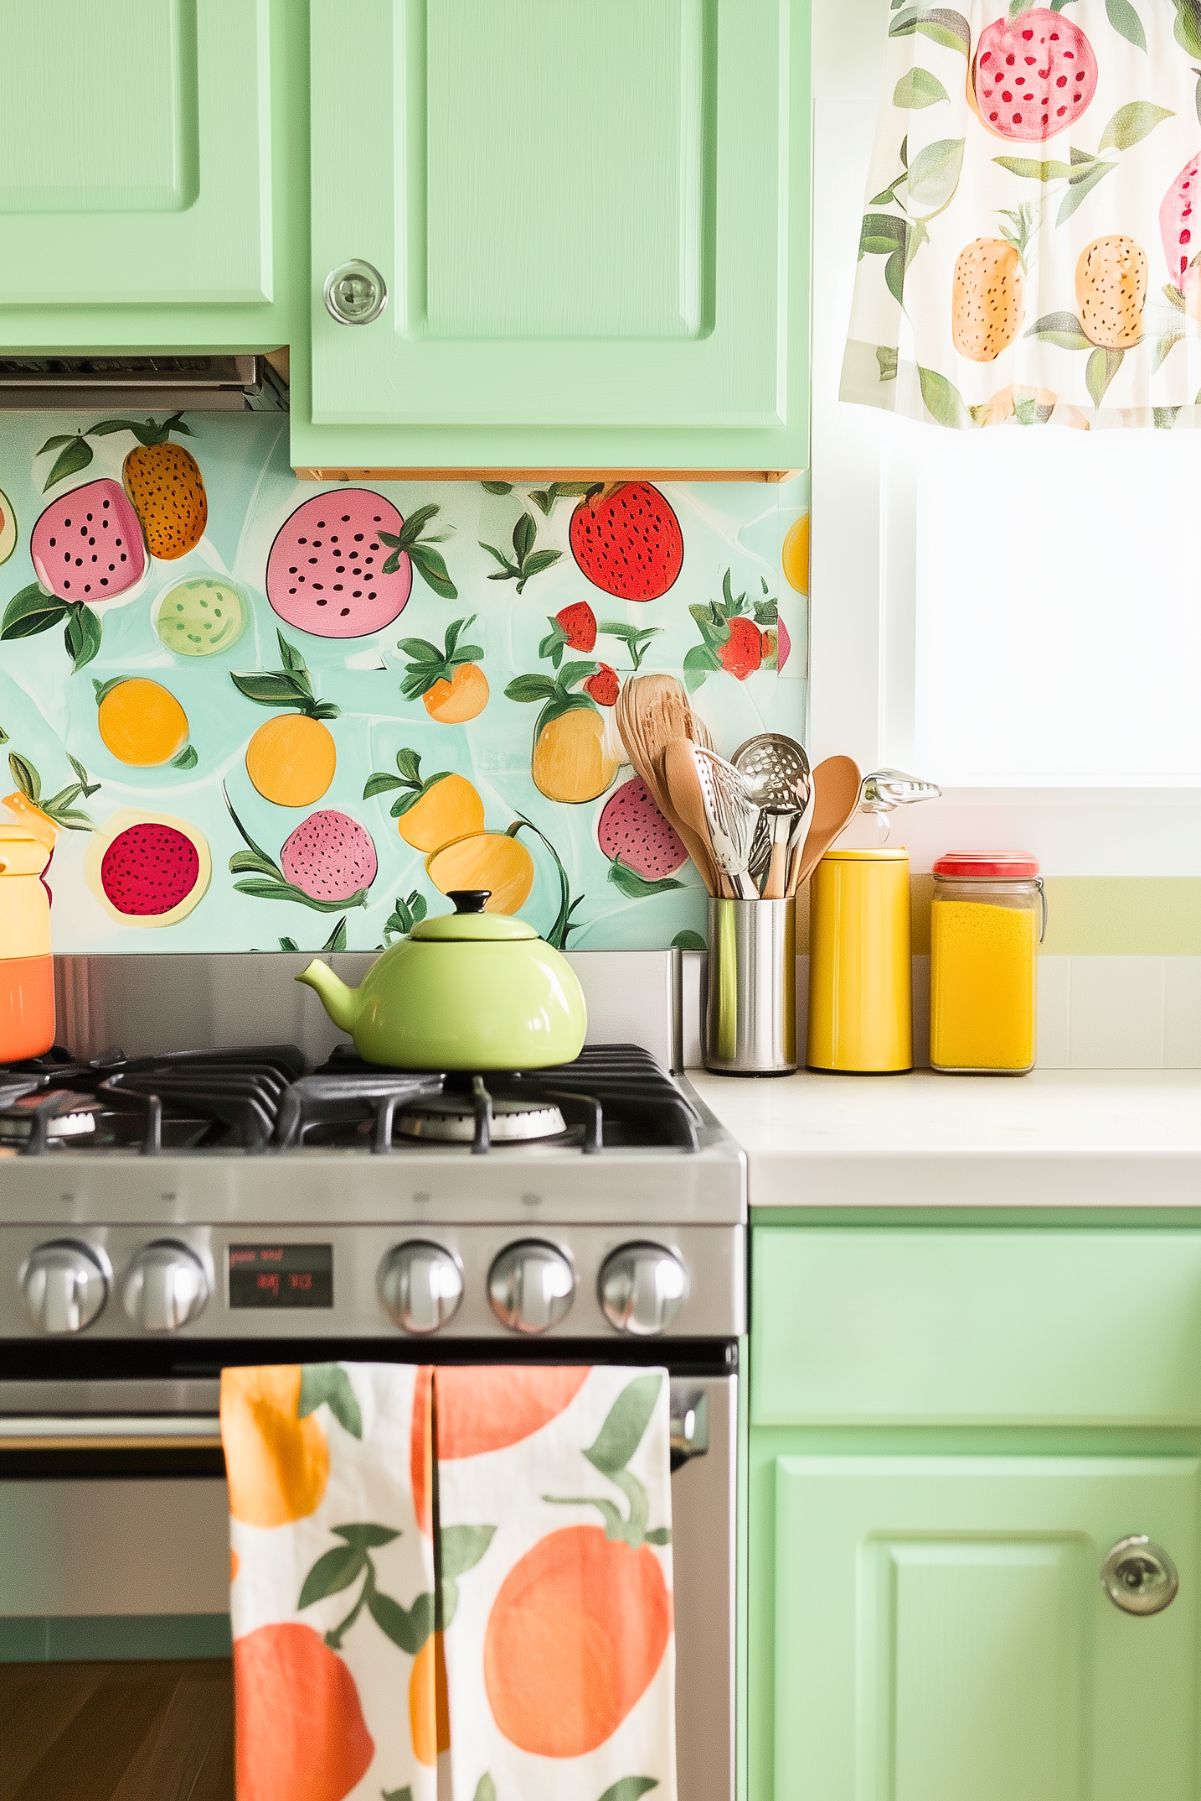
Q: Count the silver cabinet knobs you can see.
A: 2